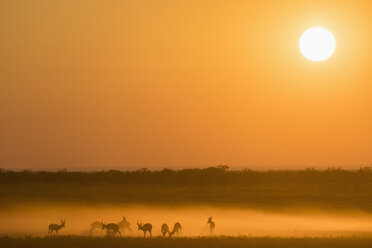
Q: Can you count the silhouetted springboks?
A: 8